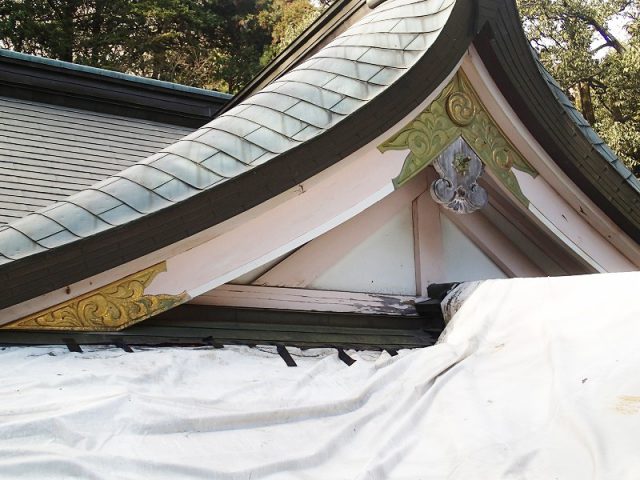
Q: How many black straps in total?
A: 6